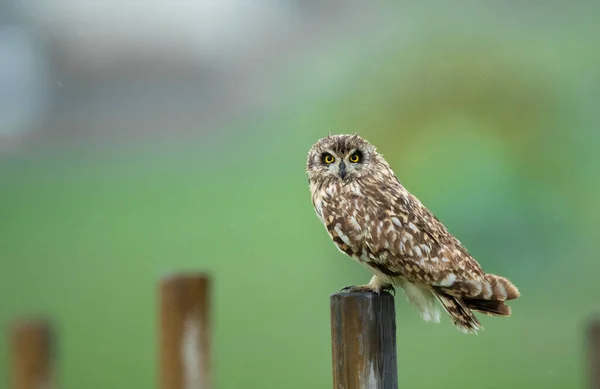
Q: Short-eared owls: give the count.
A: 1